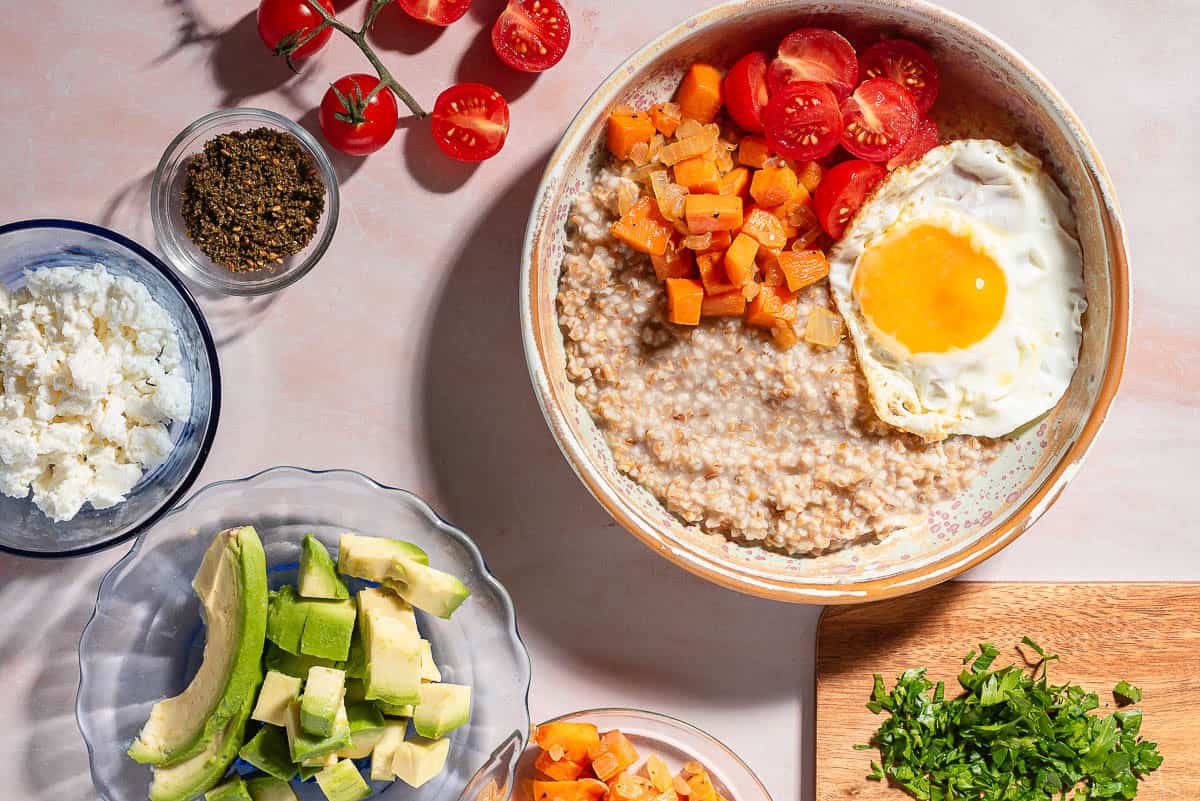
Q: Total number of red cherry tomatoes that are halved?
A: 10